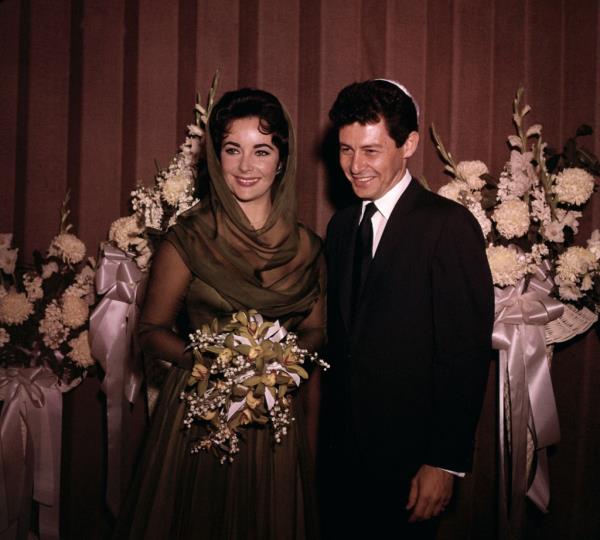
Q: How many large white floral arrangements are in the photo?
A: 3